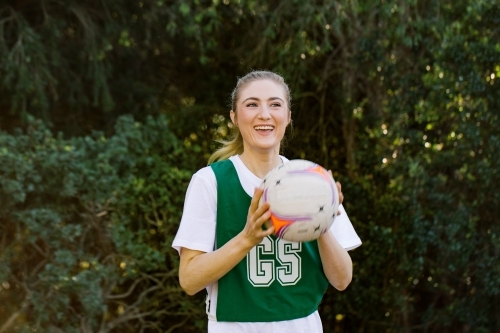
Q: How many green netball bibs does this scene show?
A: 1